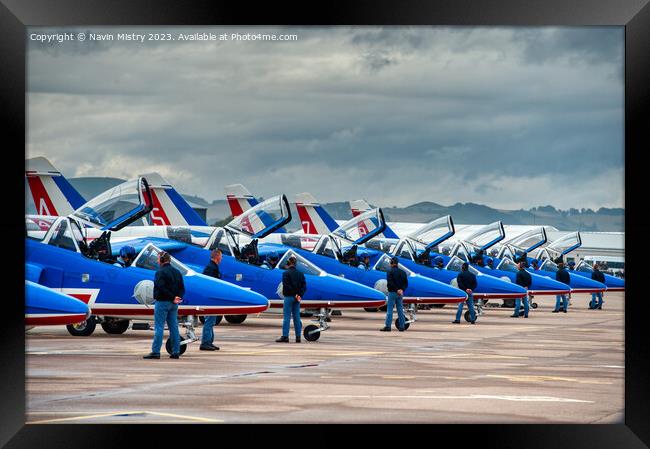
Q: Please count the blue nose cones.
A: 8